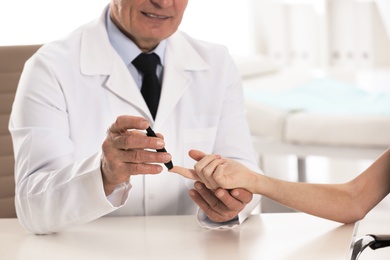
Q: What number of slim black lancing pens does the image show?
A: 1